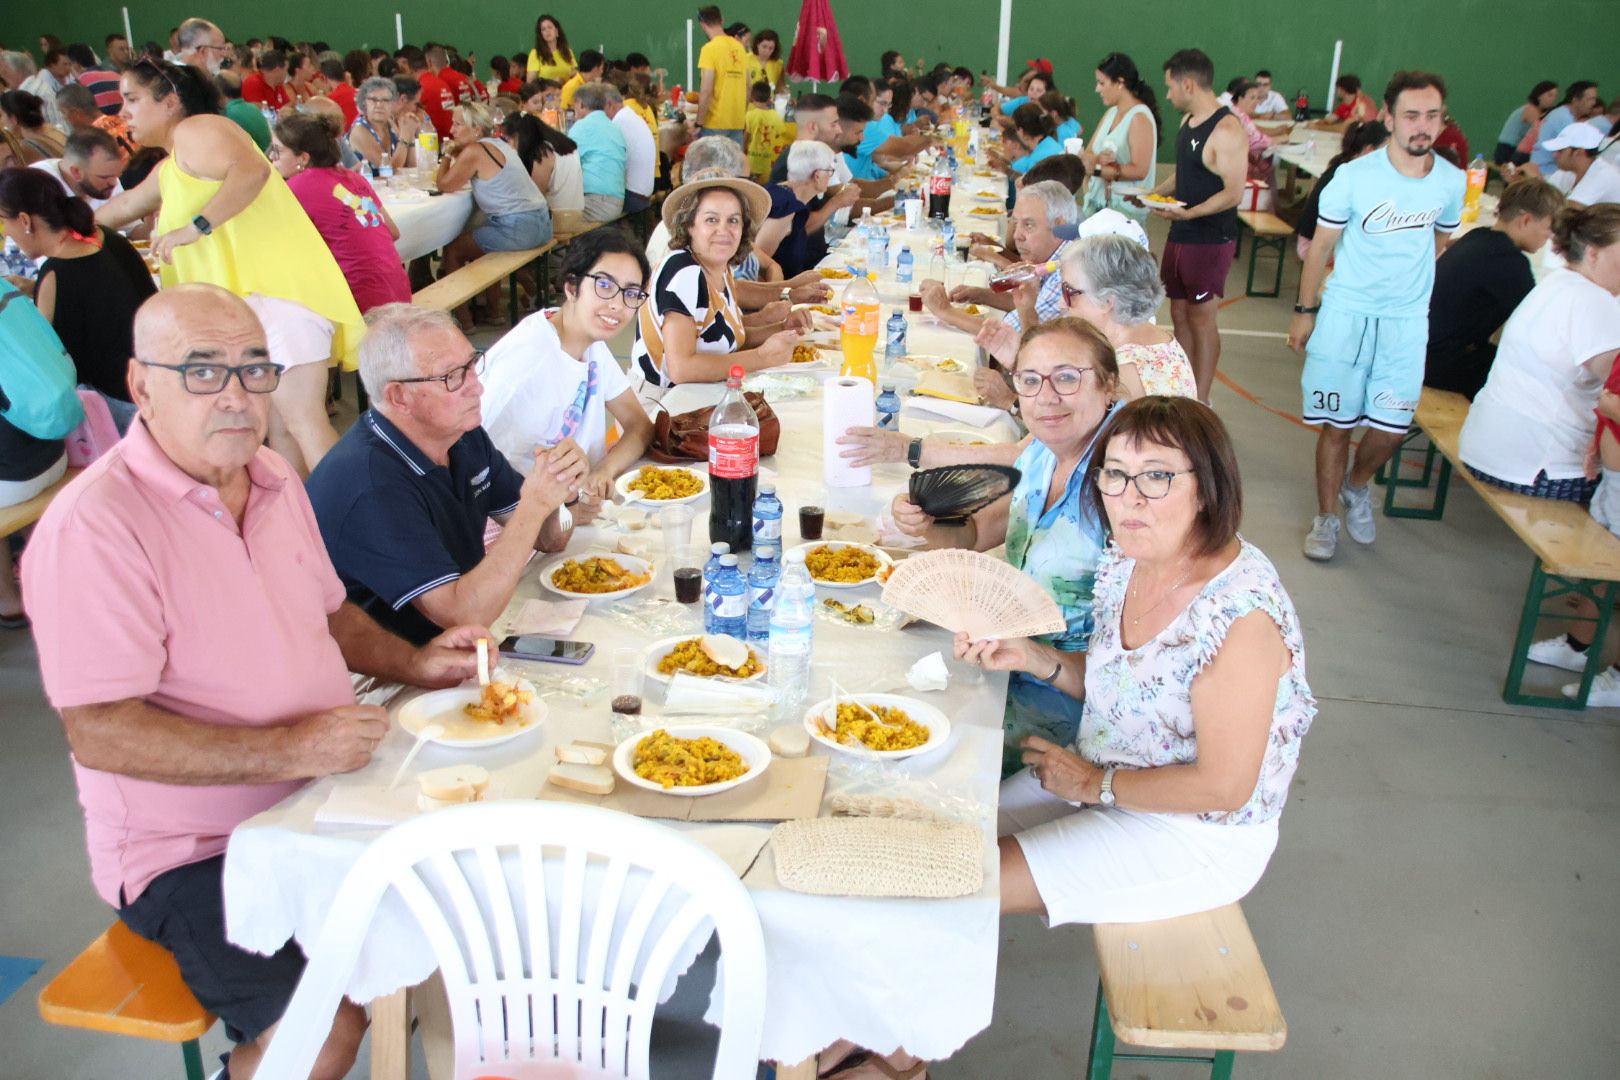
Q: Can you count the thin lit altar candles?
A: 0